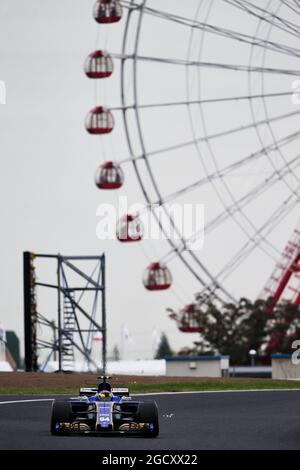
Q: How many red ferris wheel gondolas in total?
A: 7